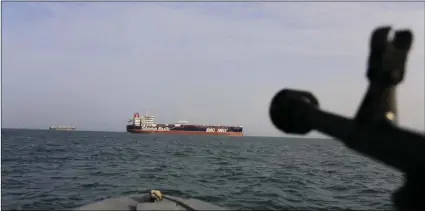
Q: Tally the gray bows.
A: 1